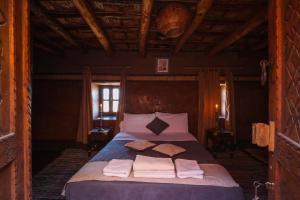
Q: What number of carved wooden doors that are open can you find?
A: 2